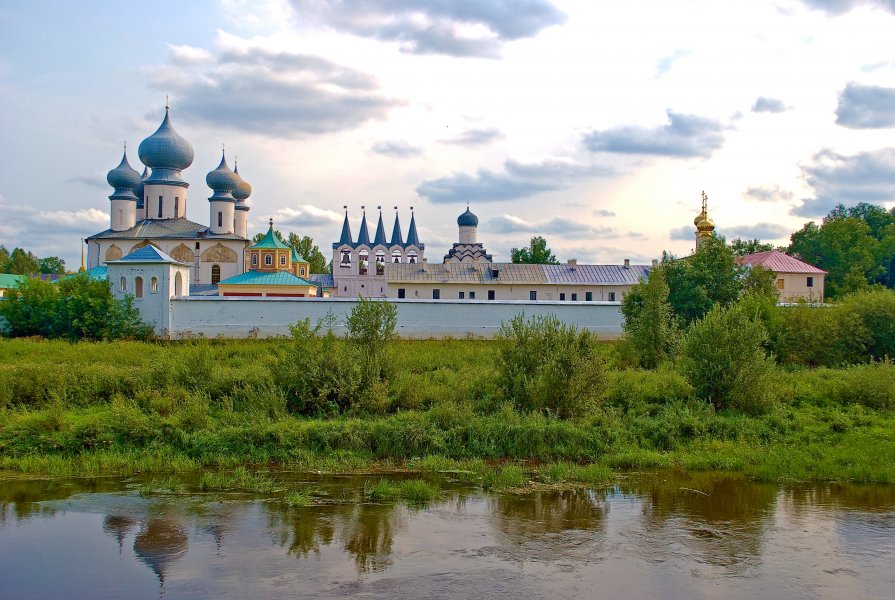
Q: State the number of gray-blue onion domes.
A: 6